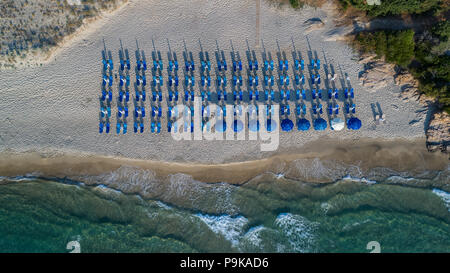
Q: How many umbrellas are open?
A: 9